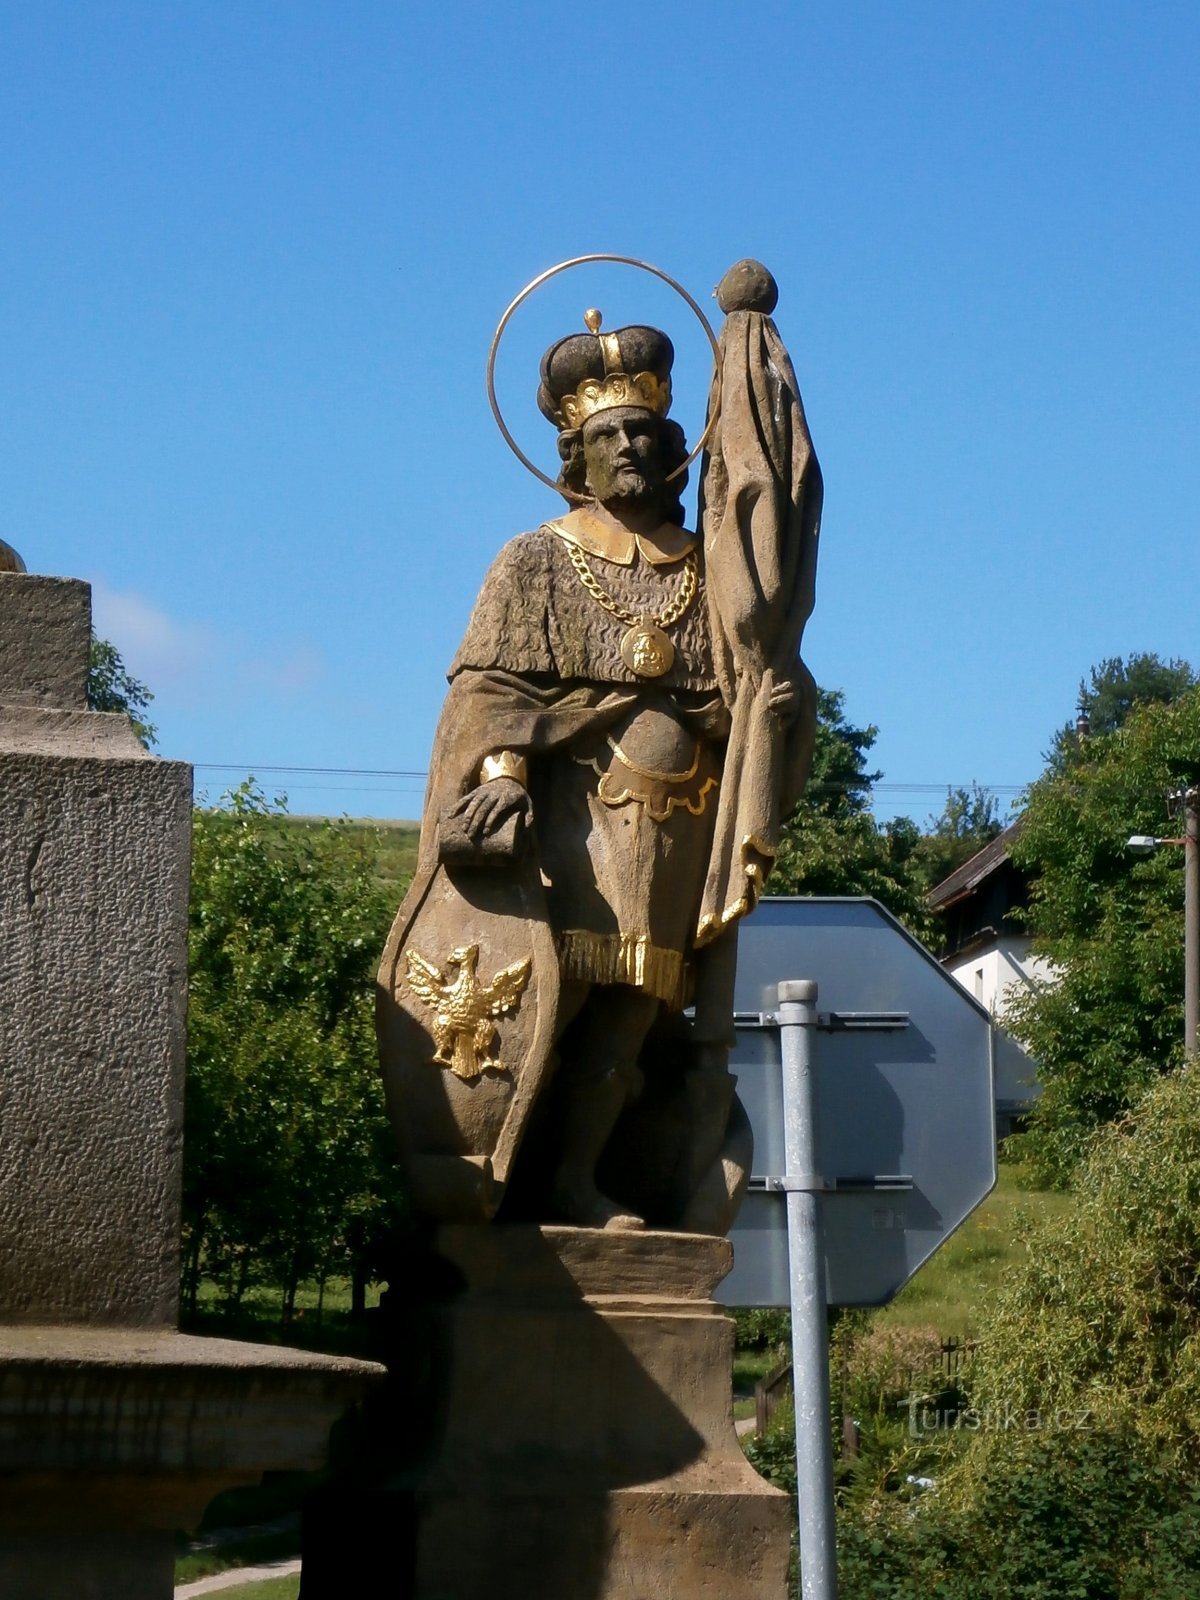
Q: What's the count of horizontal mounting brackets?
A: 2